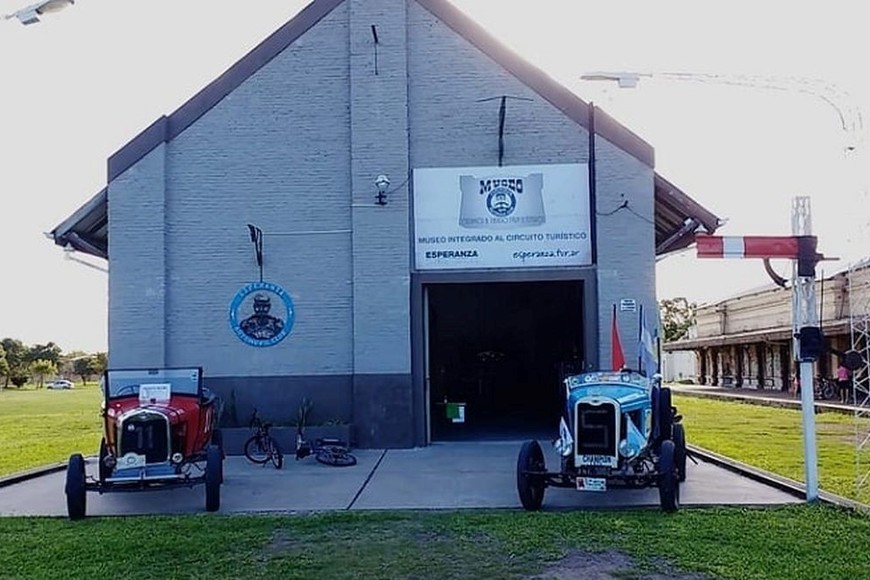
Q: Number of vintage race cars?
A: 2